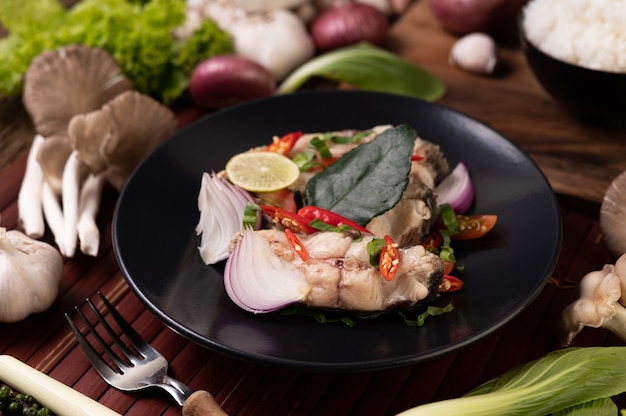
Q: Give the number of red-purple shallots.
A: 3